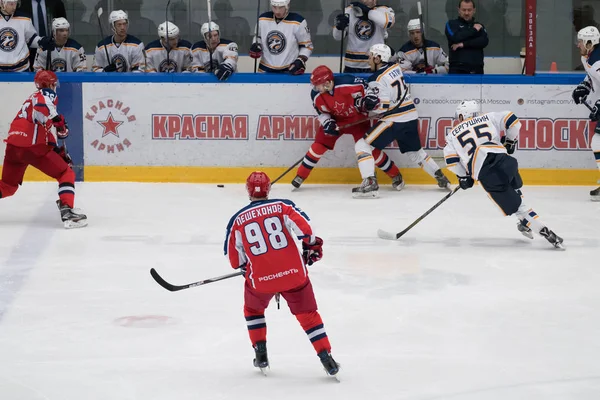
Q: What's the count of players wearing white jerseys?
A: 11